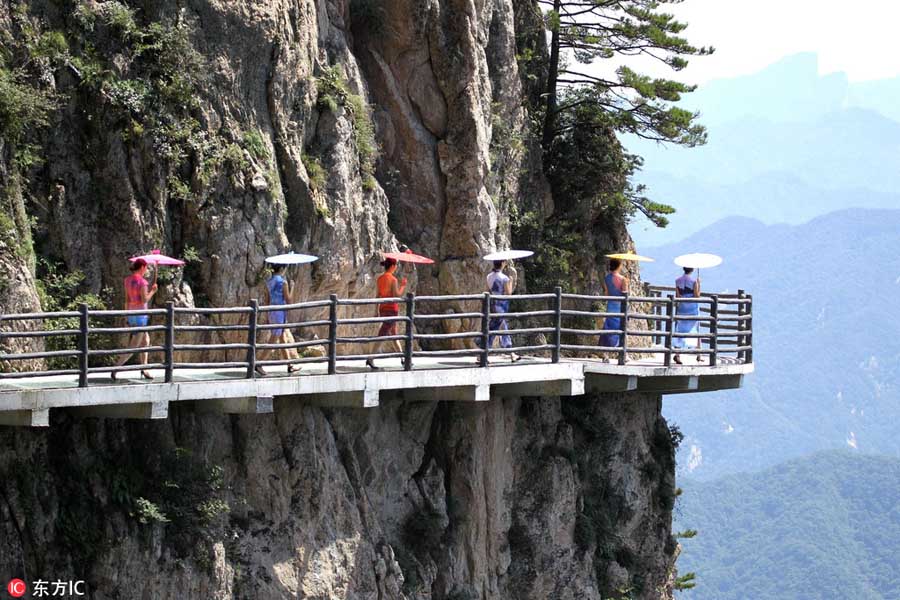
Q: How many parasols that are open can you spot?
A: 6